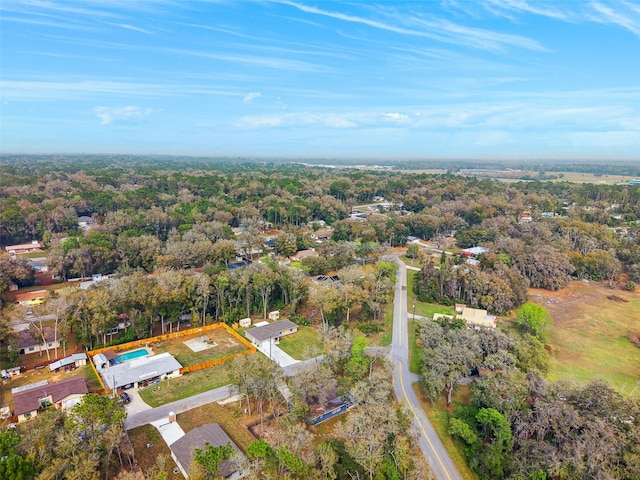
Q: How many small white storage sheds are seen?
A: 2